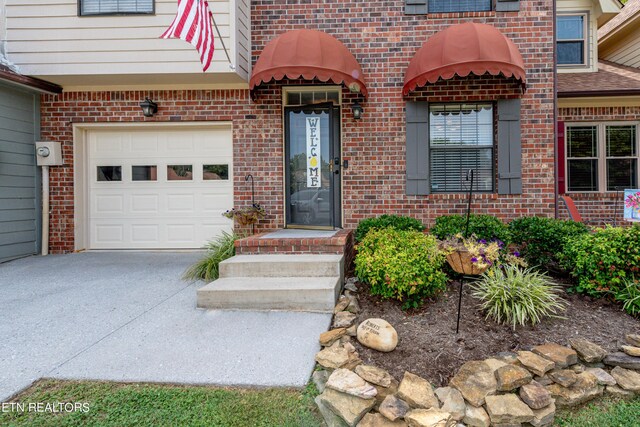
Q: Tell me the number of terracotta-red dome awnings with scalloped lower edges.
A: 2